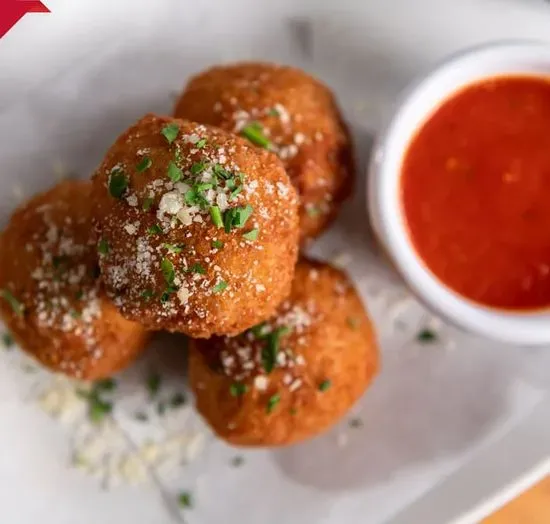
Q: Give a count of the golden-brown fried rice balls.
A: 4